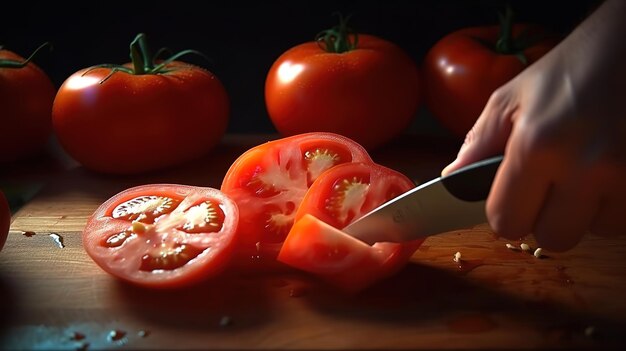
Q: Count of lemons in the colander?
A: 0